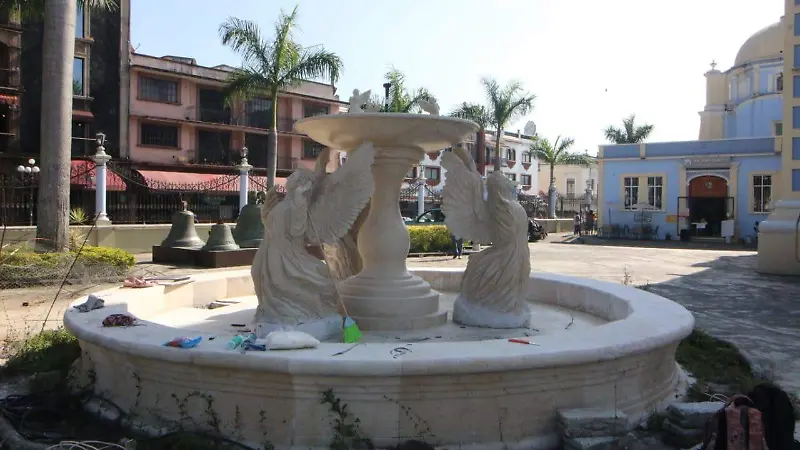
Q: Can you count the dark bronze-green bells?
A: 3